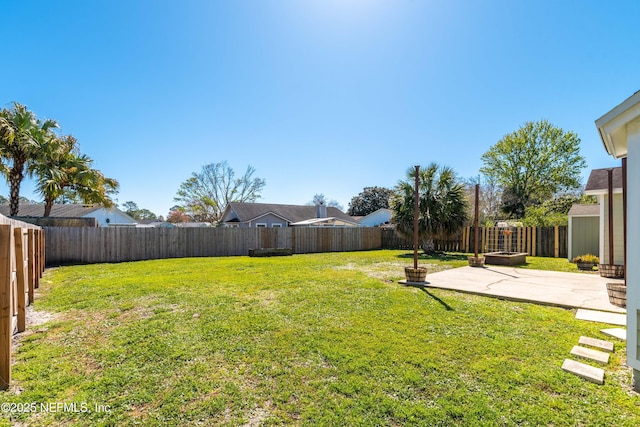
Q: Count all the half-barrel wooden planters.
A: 4